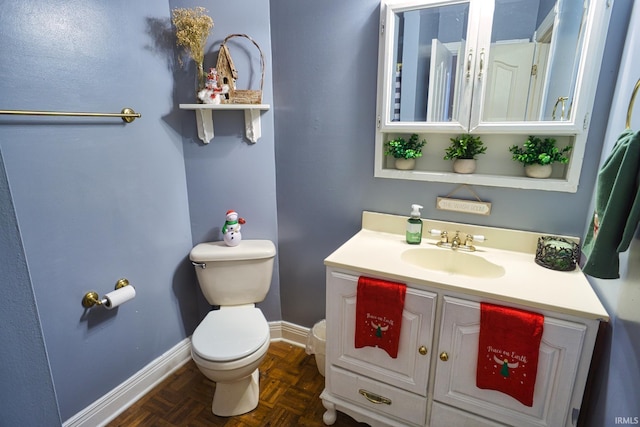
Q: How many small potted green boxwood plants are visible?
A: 3